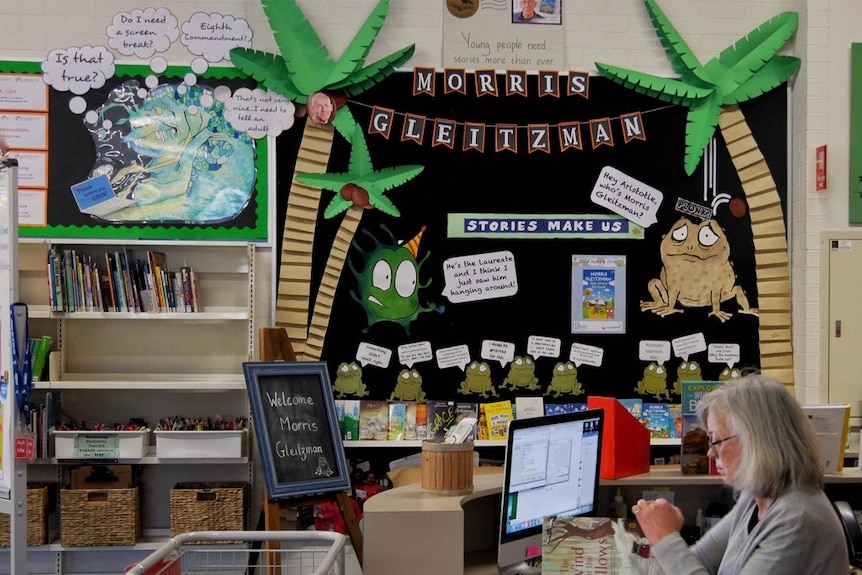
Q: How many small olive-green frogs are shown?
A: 8